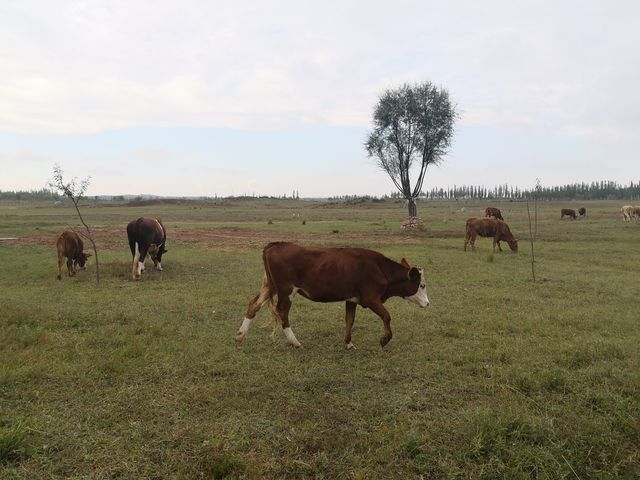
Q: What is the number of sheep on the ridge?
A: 0